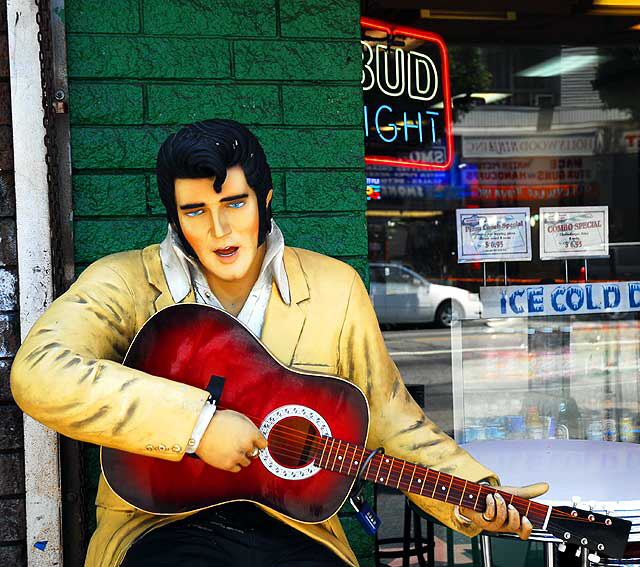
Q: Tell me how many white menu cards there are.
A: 2